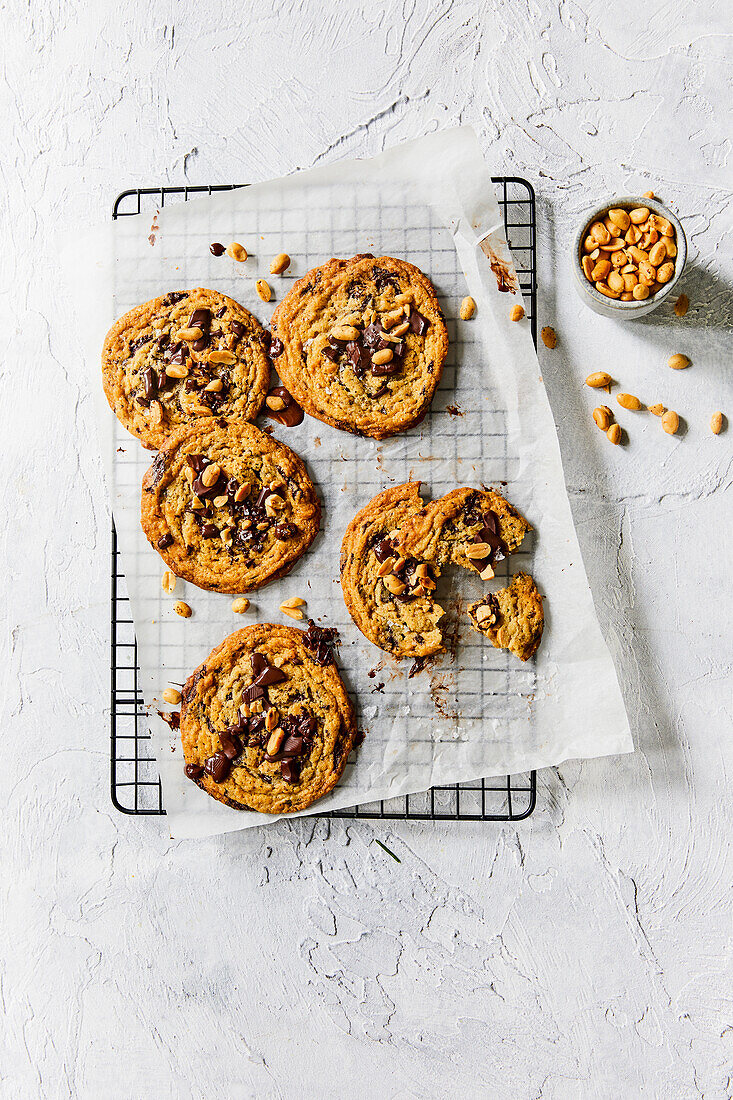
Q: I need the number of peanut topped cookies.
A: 5